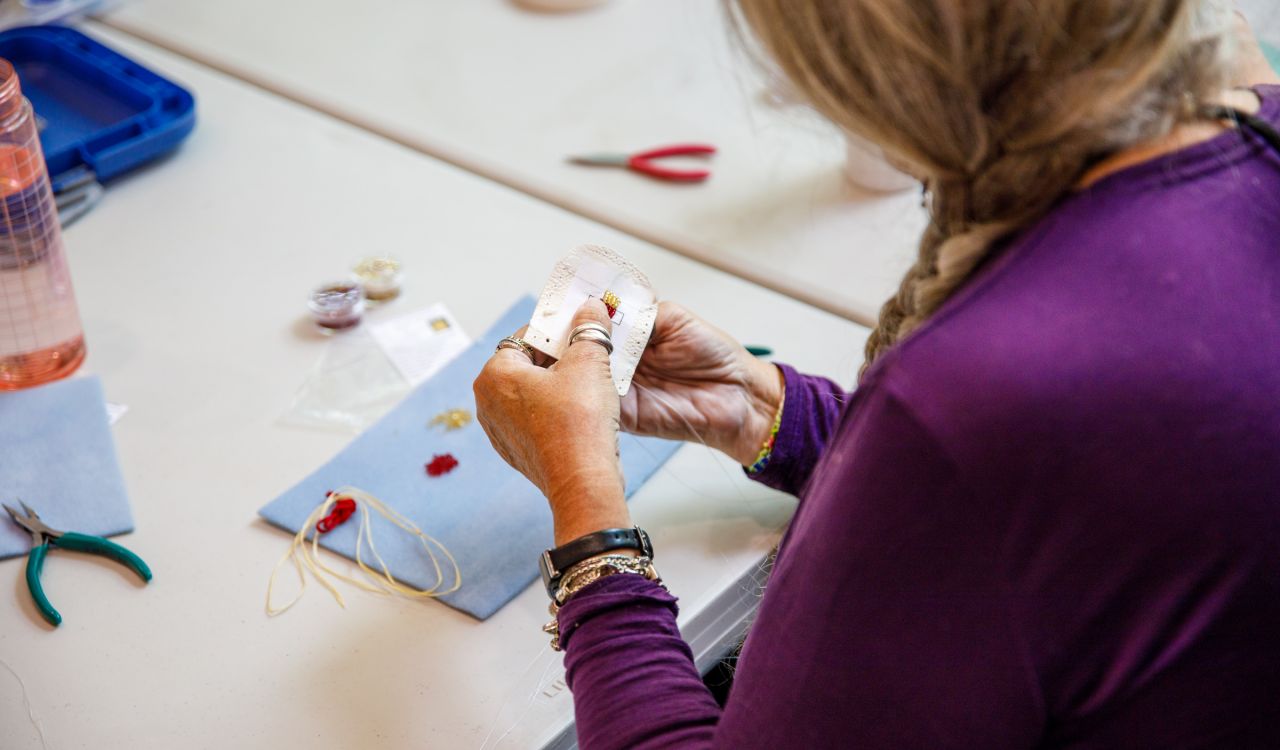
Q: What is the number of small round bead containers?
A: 2